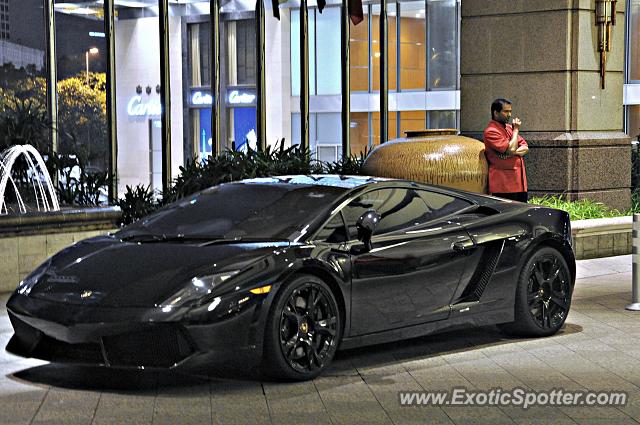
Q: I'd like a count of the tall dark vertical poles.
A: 8